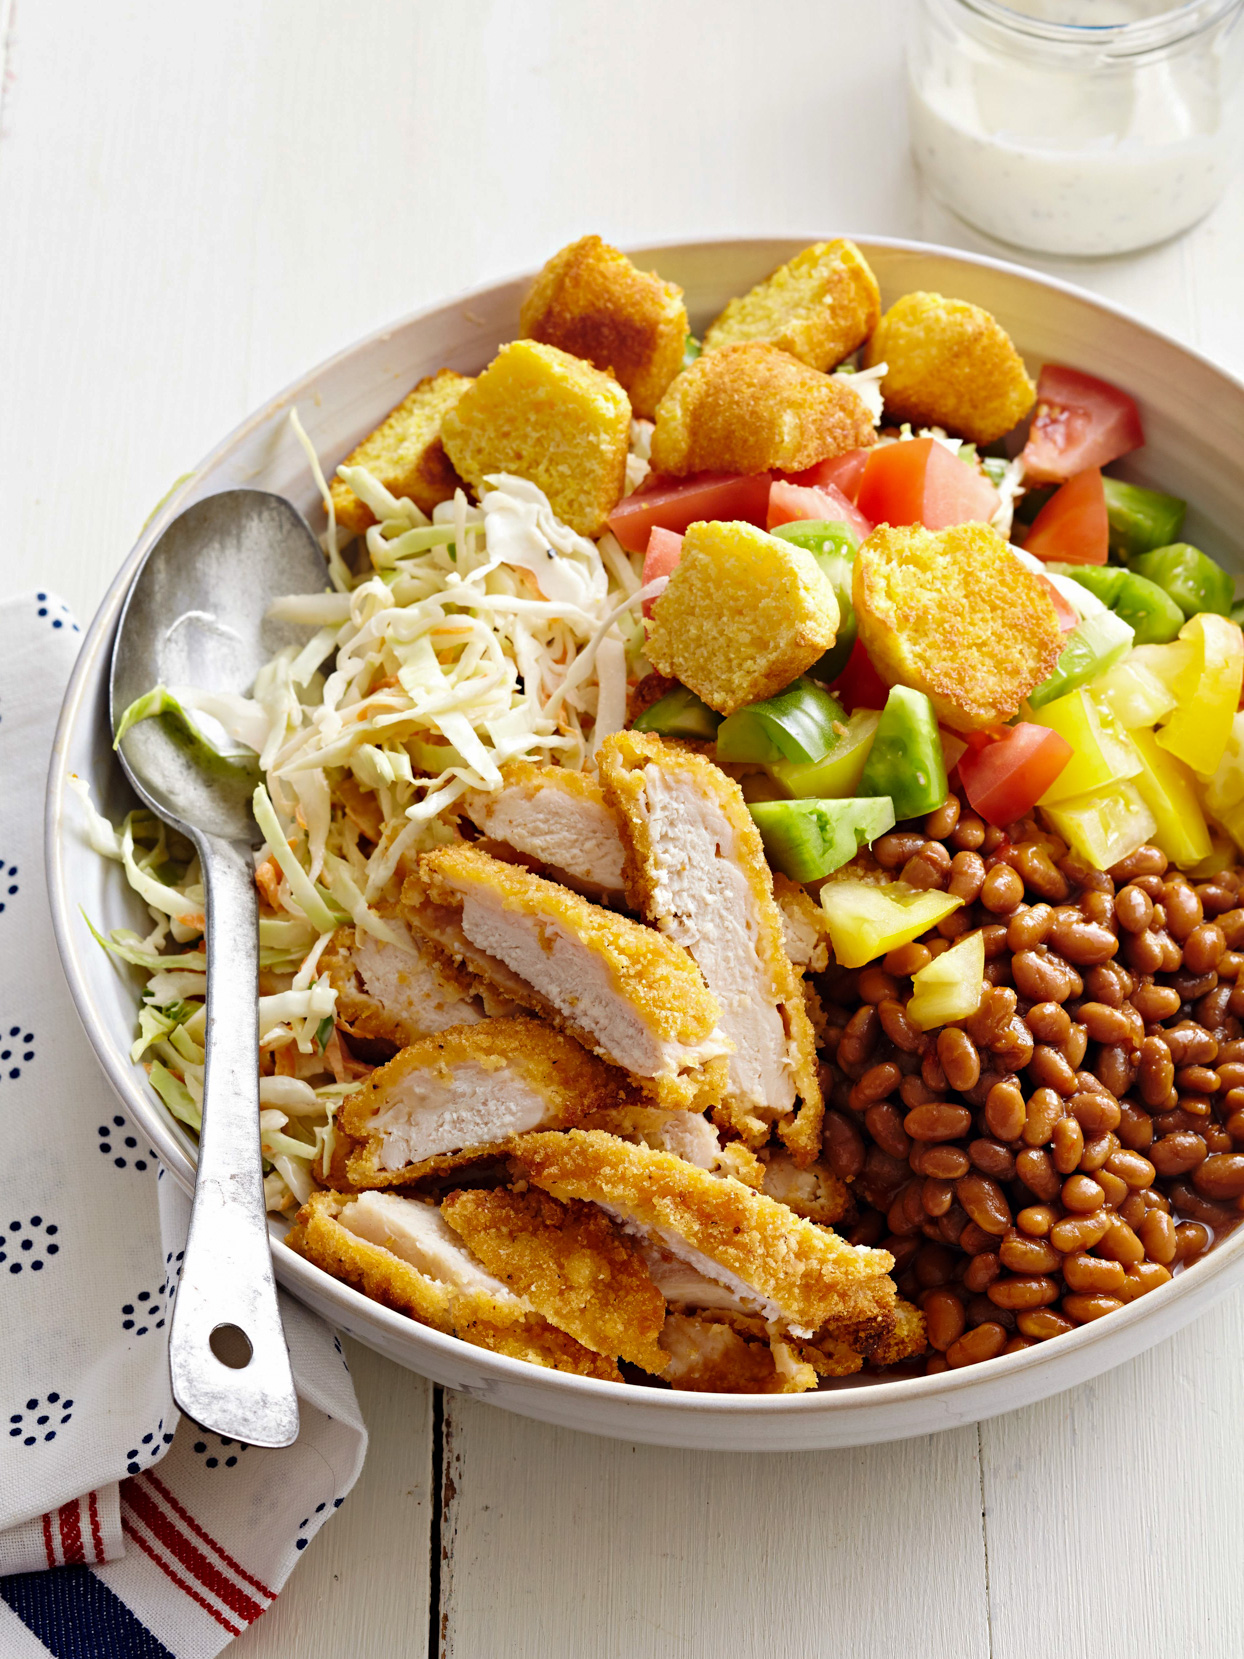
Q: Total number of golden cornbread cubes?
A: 8